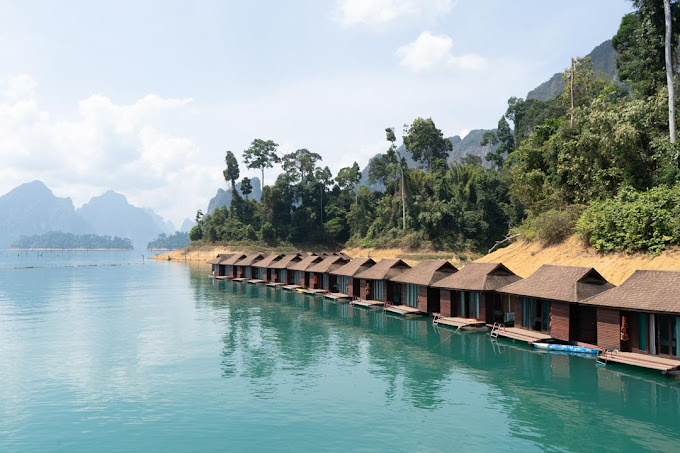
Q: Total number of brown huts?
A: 13